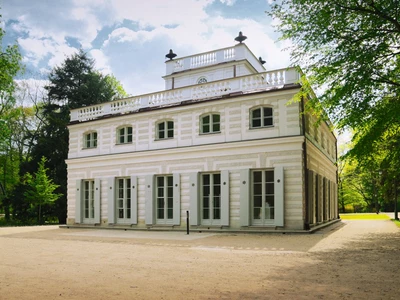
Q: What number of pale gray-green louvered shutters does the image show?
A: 10